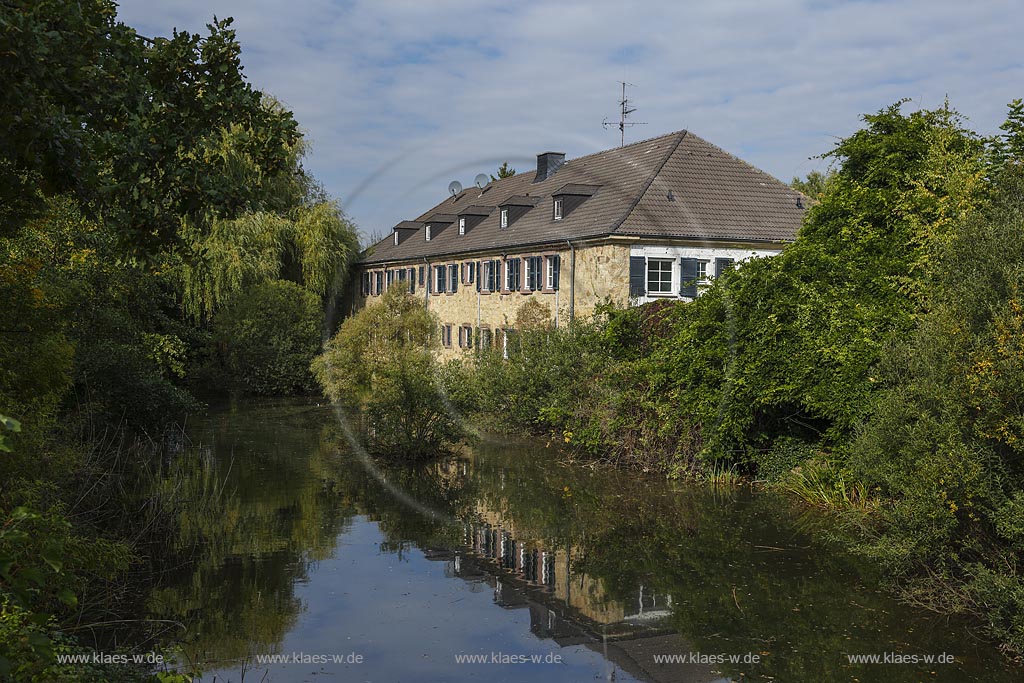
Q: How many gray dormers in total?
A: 5